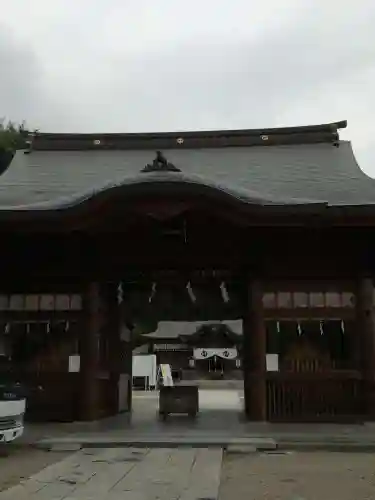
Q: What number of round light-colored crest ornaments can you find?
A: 3